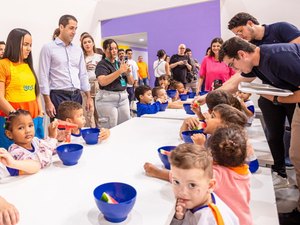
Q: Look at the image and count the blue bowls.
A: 11